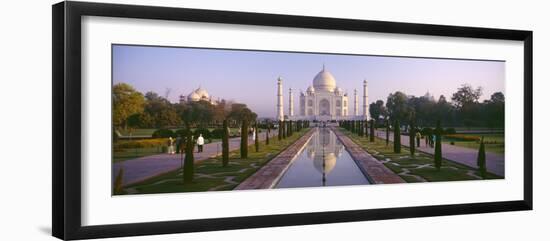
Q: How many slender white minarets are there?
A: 4